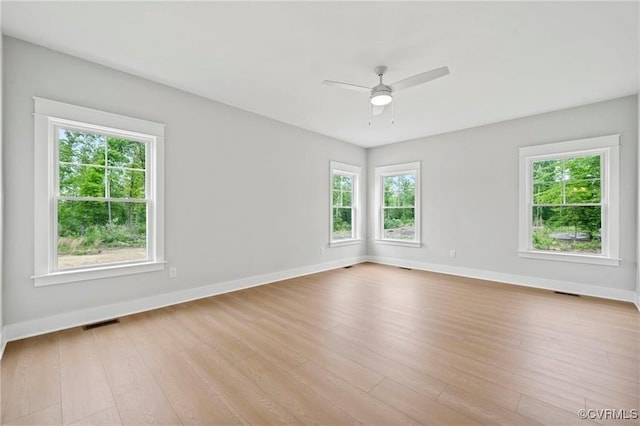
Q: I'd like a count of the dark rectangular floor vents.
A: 4